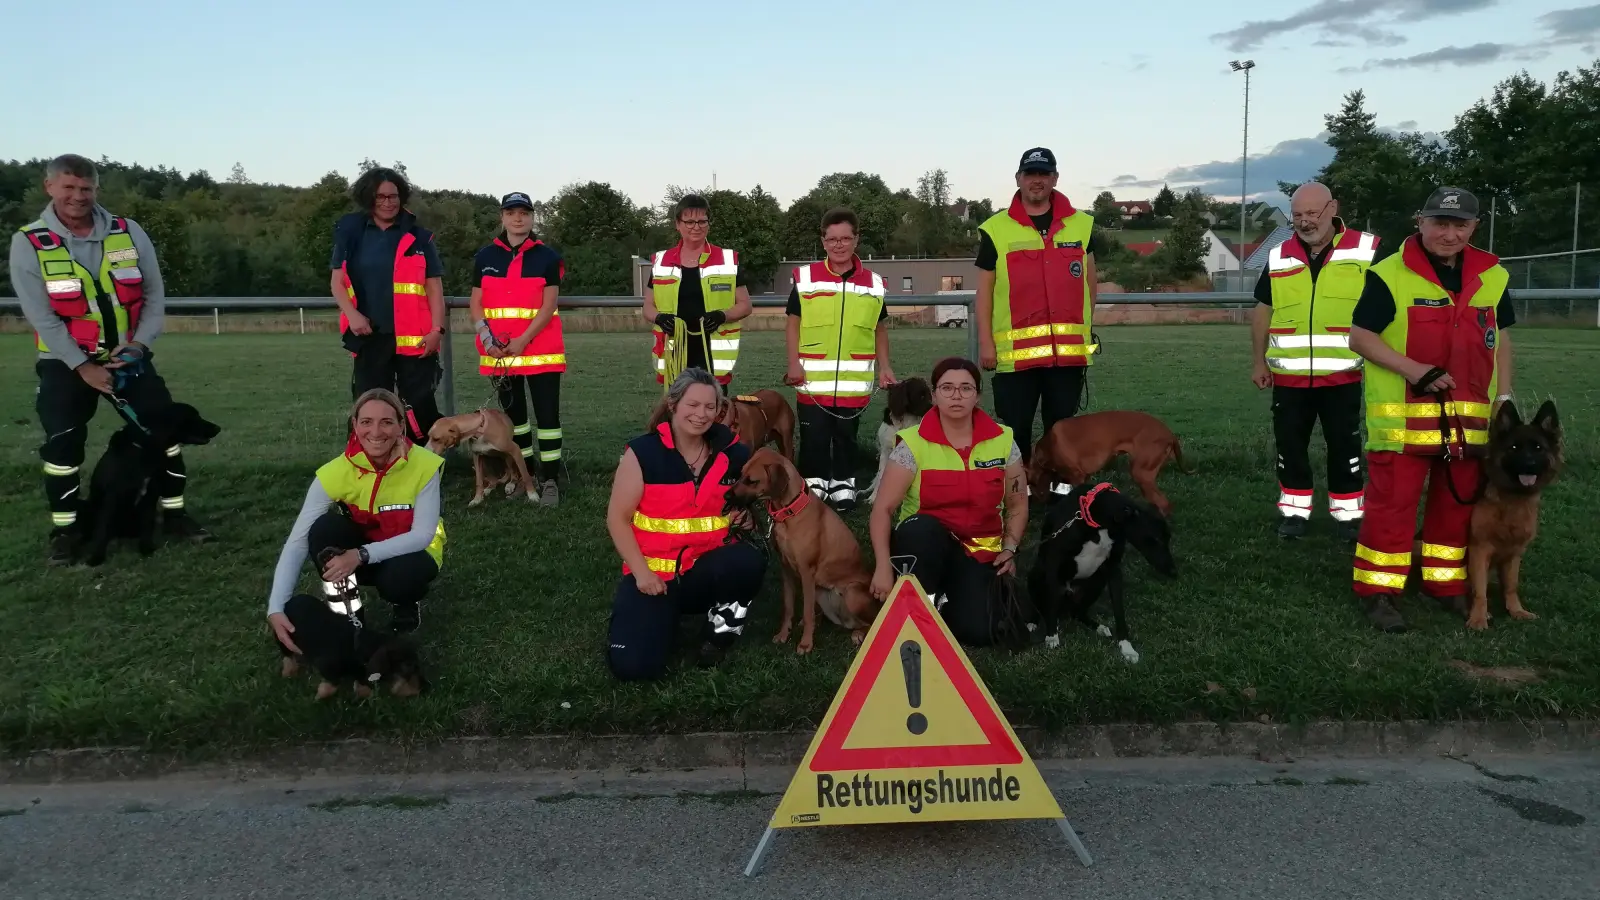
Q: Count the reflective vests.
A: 11